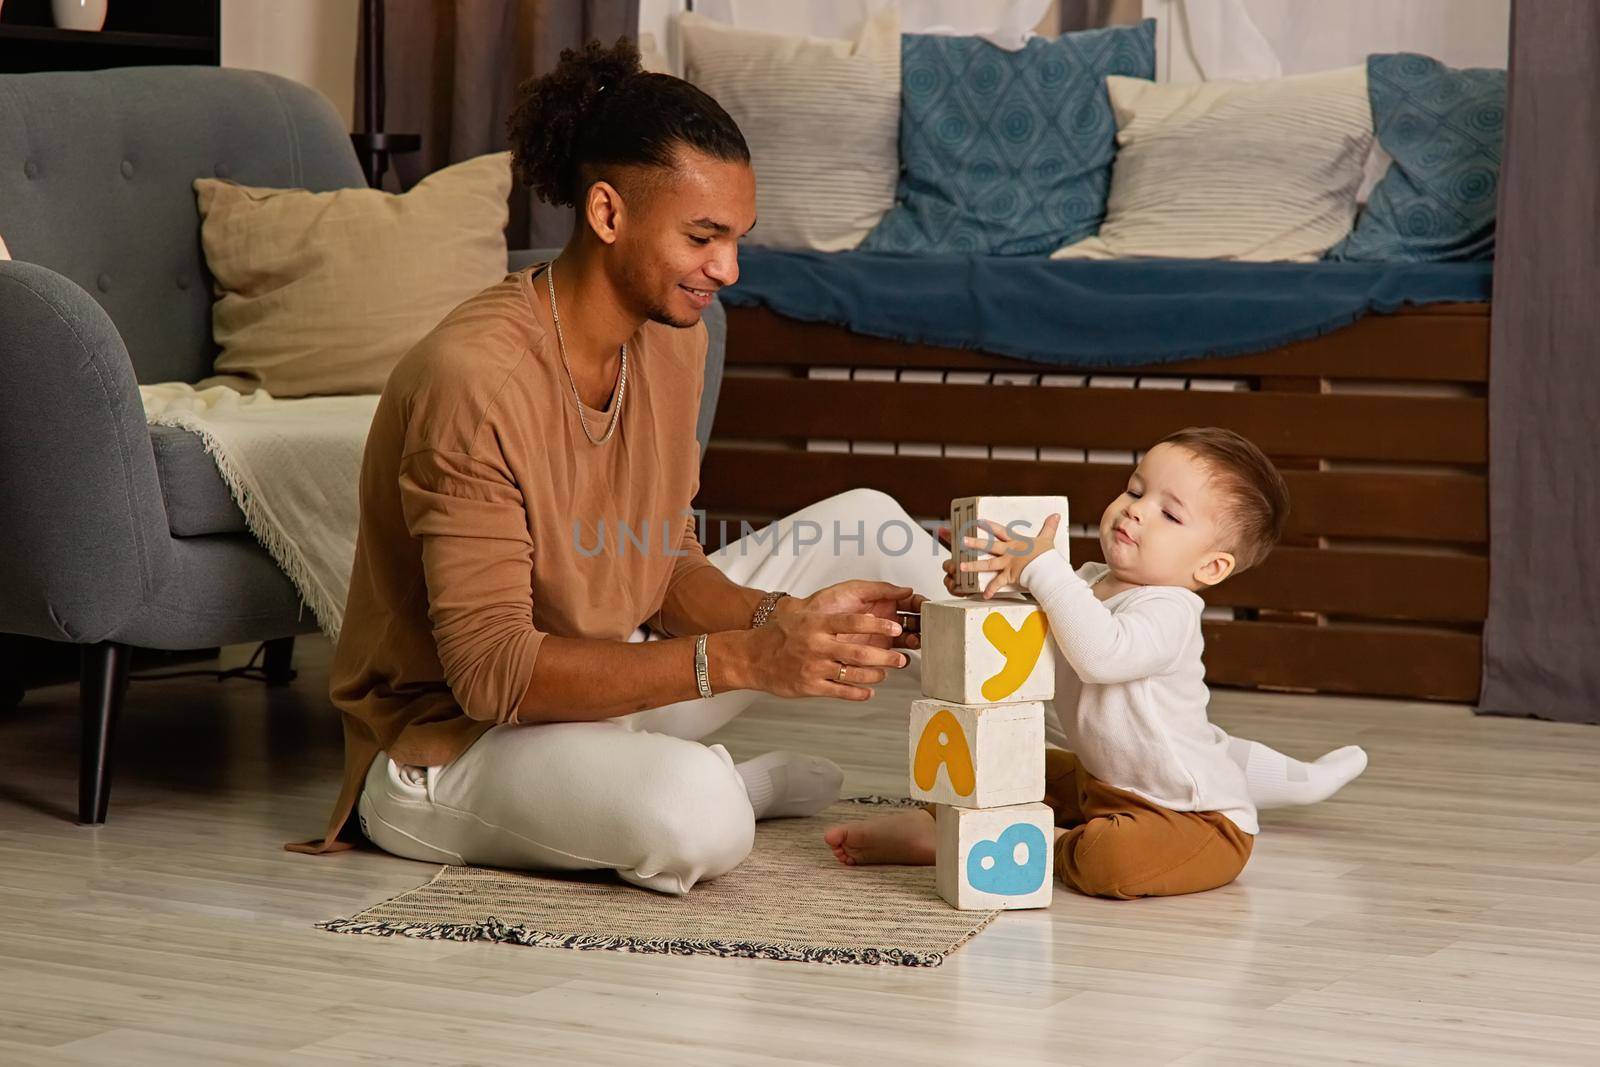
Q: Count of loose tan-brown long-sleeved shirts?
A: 1